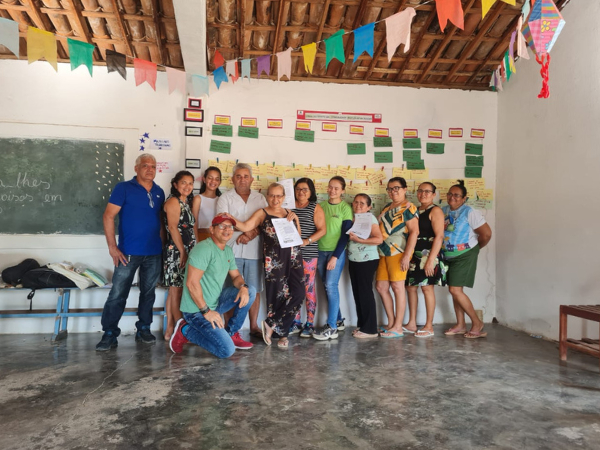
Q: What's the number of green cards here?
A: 14